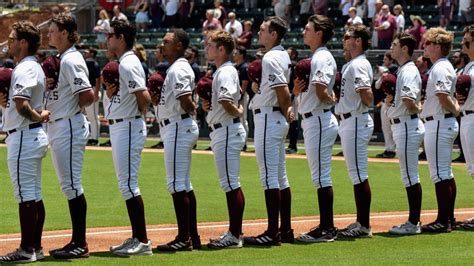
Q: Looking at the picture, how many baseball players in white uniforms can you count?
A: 11